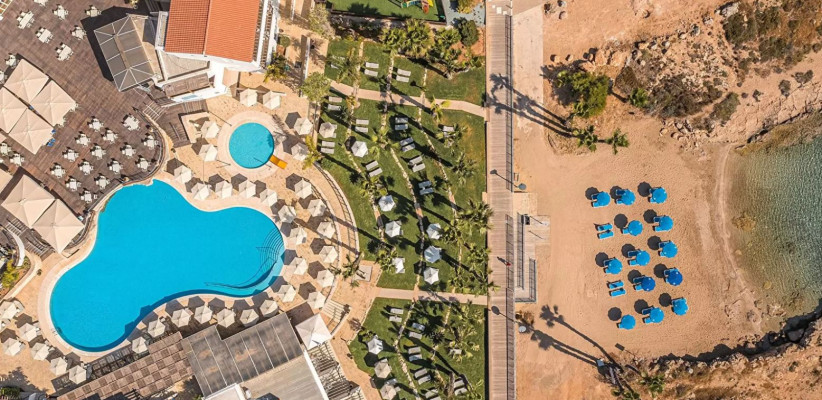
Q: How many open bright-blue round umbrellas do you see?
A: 13